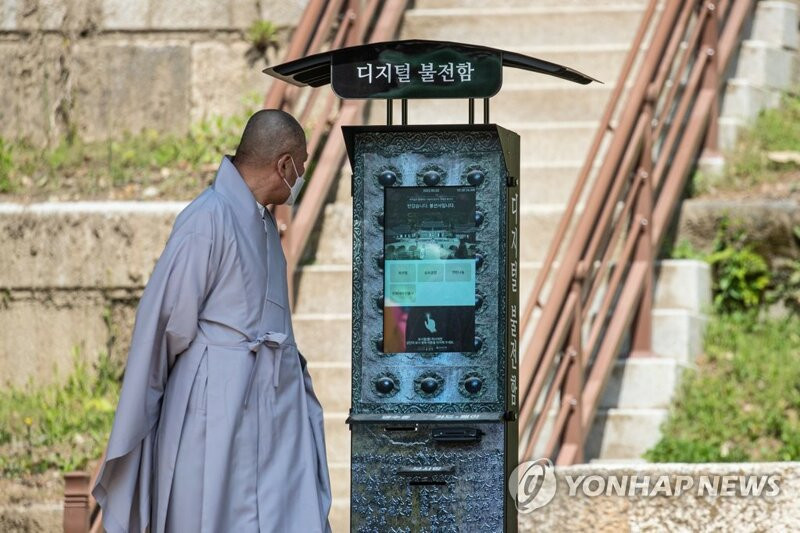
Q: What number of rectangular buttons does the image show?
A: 4